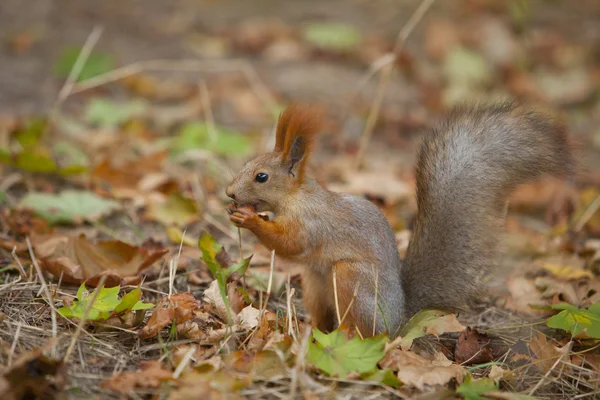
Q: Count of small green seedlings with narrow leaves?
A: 1